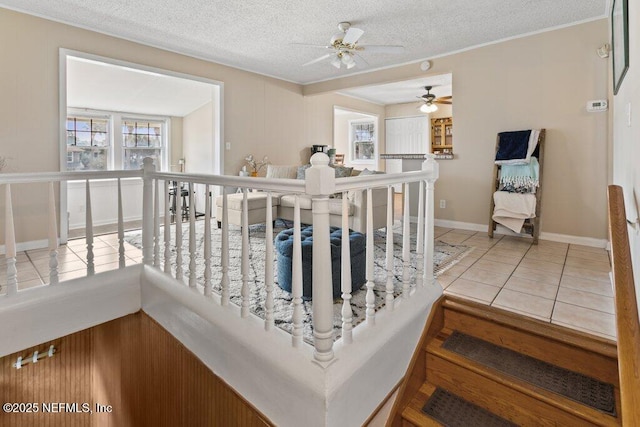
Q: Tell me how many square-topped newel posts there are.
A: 3